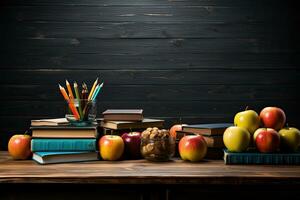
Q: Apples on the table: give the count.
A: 10